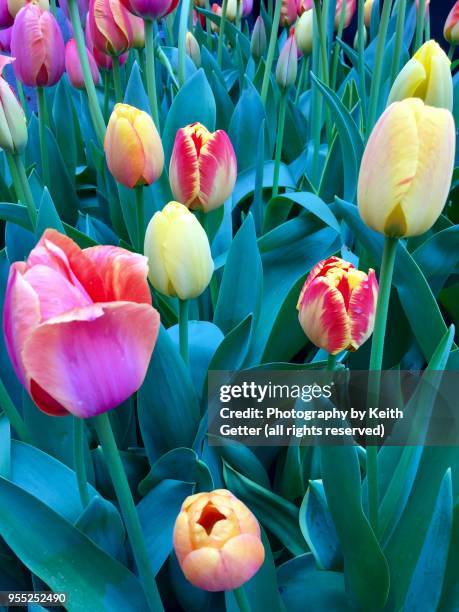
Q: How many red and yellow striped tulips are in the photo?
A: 2